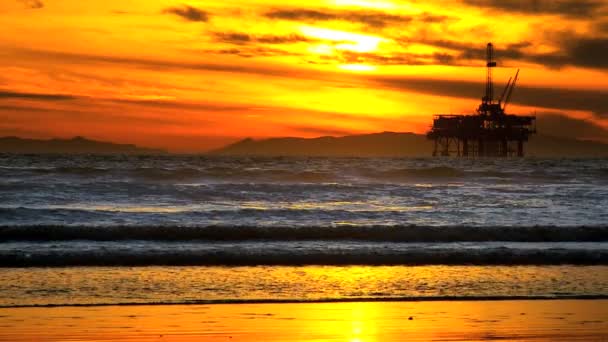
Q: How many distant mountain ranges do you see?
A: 2